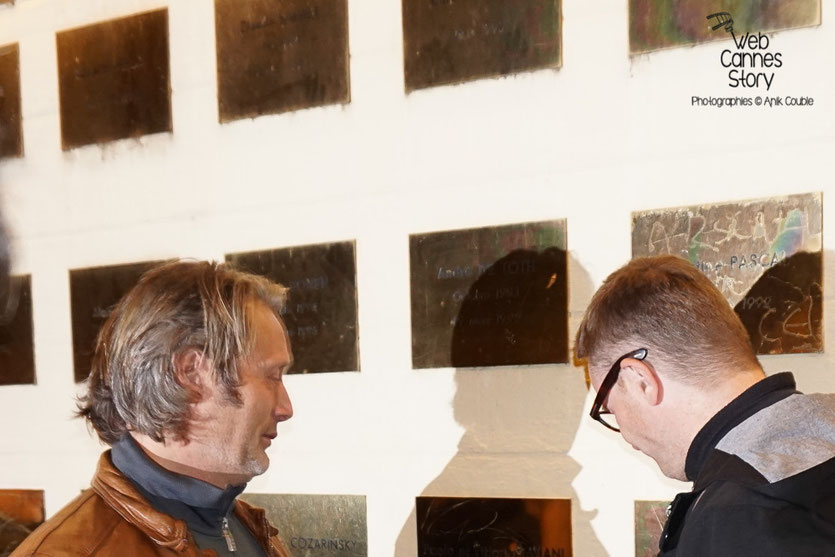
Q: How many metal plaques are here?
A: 14